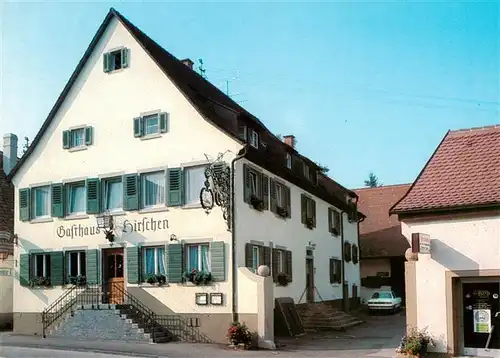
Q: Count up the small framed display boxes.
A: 2